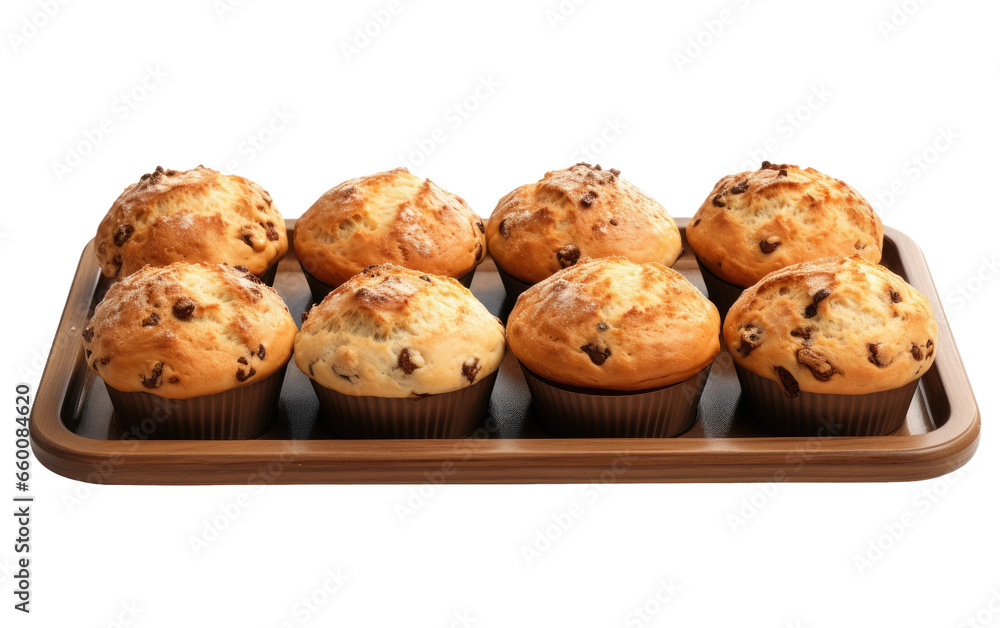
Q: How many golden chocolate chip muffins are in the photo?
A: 8